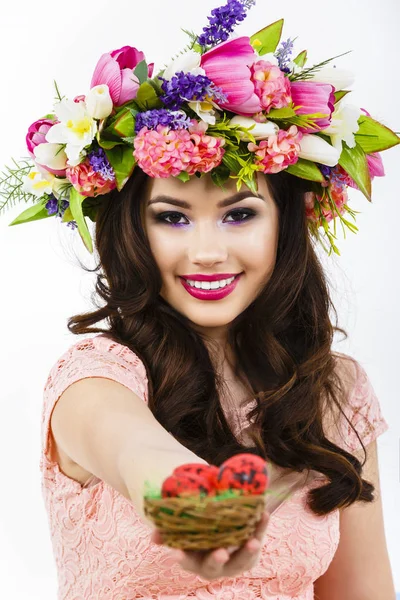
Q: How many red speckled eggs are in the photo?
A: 3